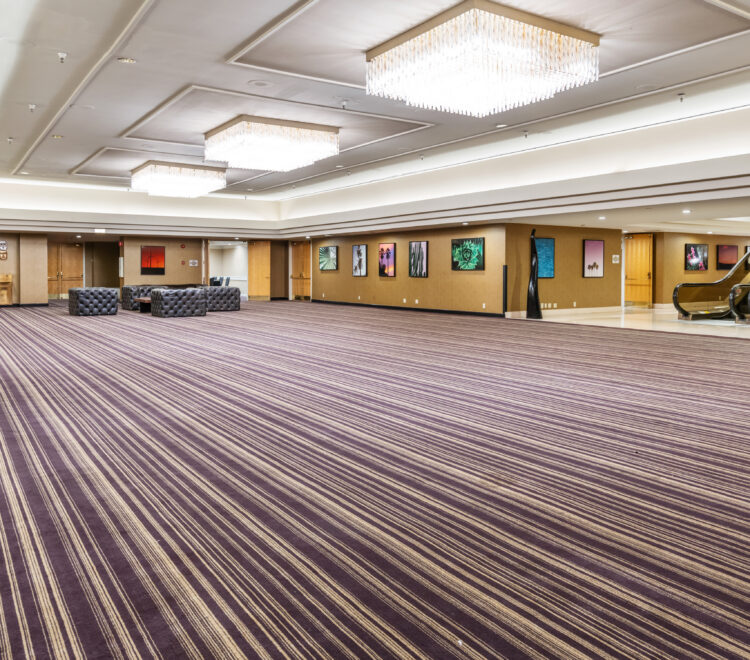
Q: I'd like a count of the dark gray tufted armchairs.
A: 4